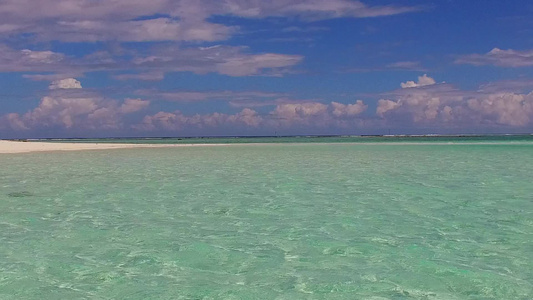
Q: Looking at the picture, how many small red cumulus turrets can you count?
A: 0